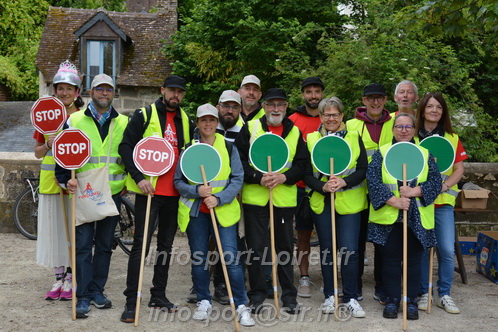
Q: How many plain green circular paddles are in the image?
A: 5